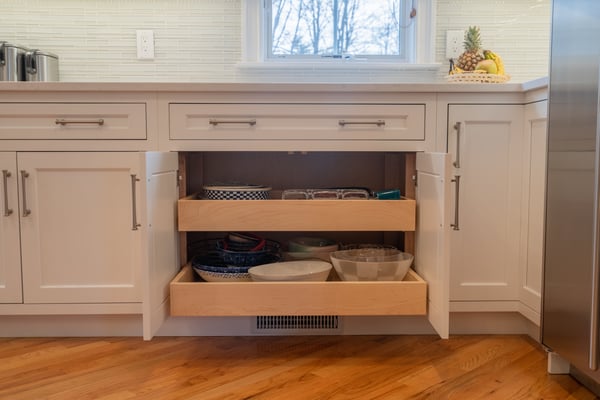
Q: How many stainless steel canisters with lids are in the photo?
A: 2